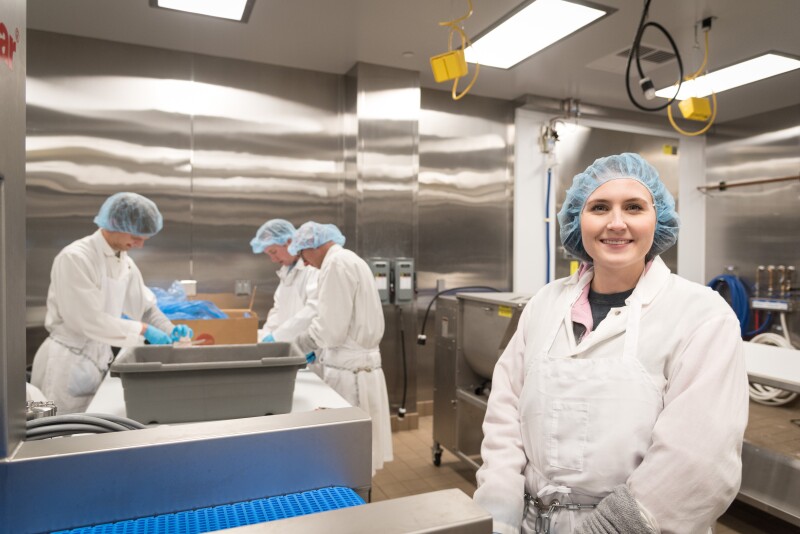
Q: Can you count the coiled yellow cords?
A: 2